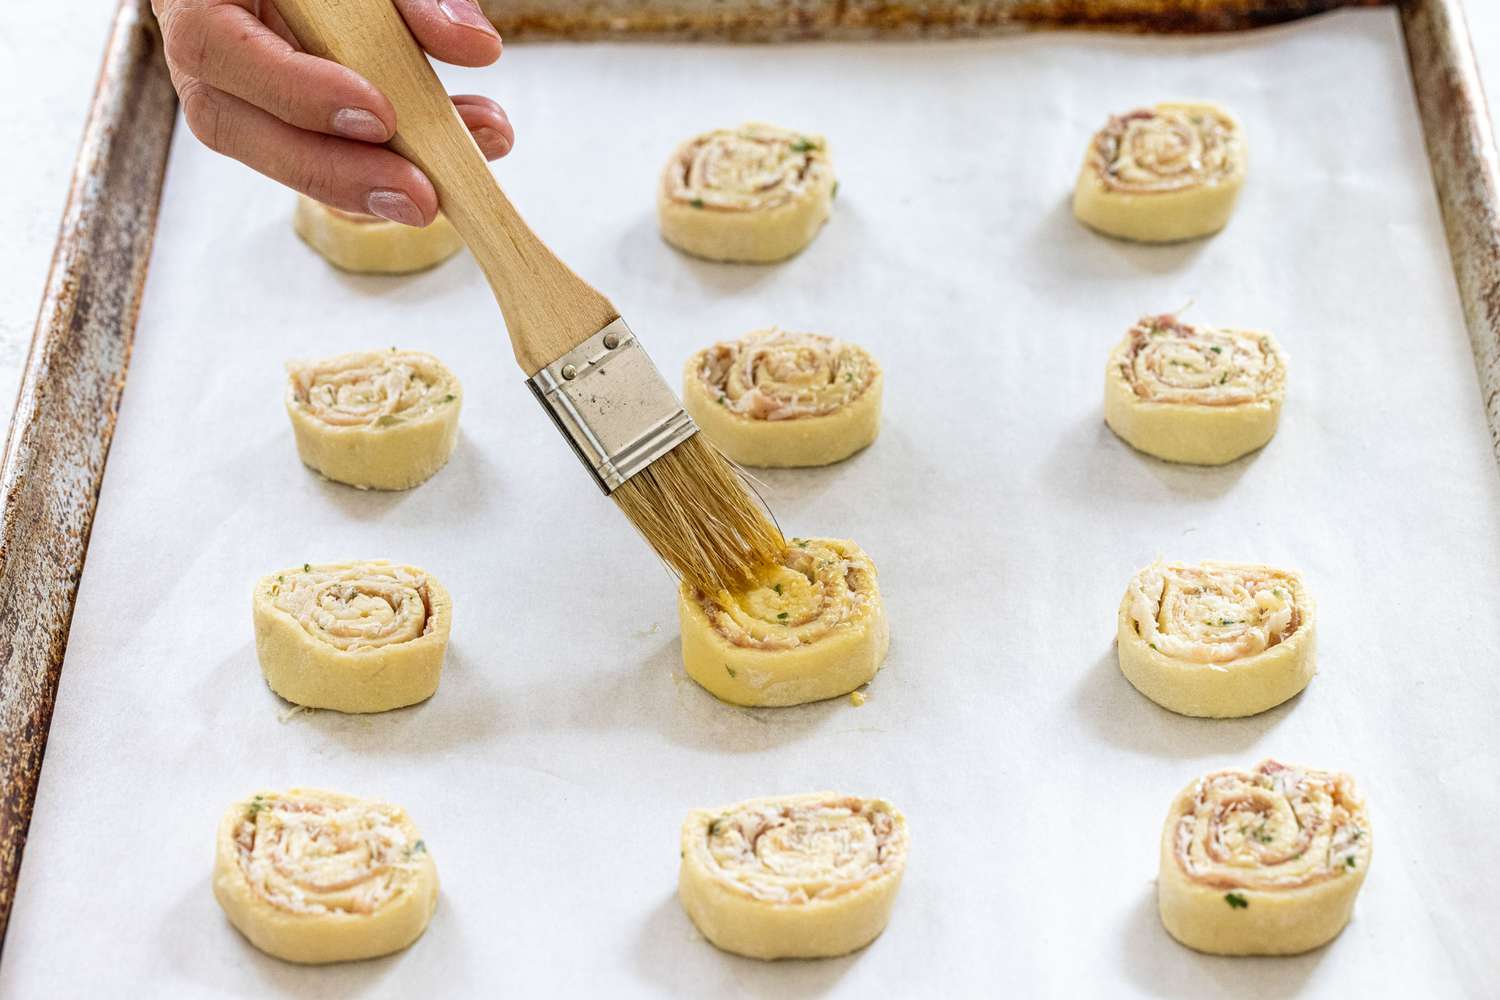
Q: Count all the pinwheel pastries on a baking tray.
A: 12